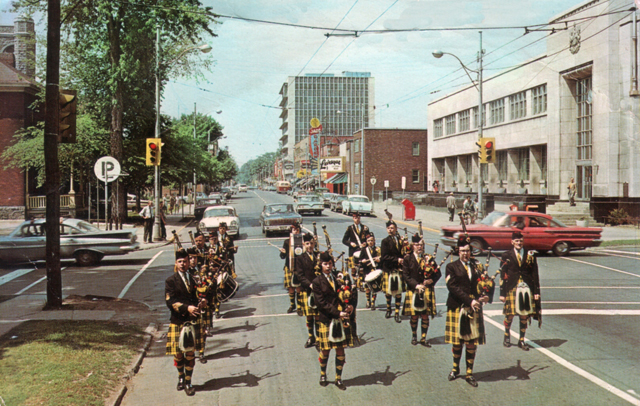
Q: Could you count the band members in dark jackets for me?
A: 14